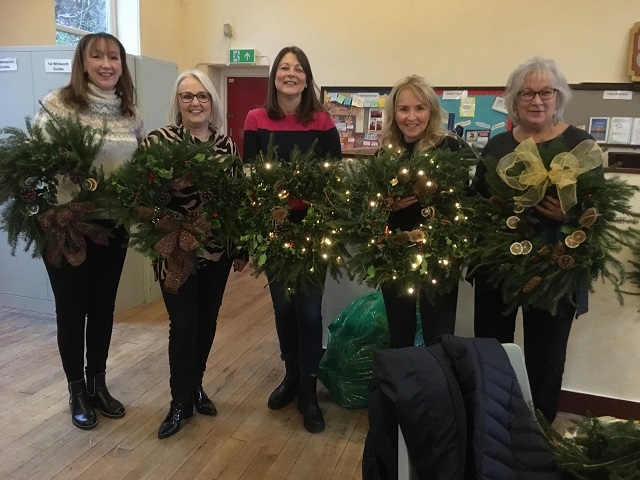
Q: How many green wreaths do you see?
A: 5